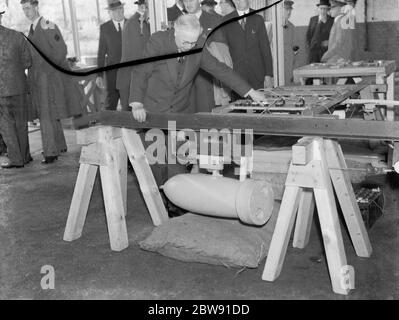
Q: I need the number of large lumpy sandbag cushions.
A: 1